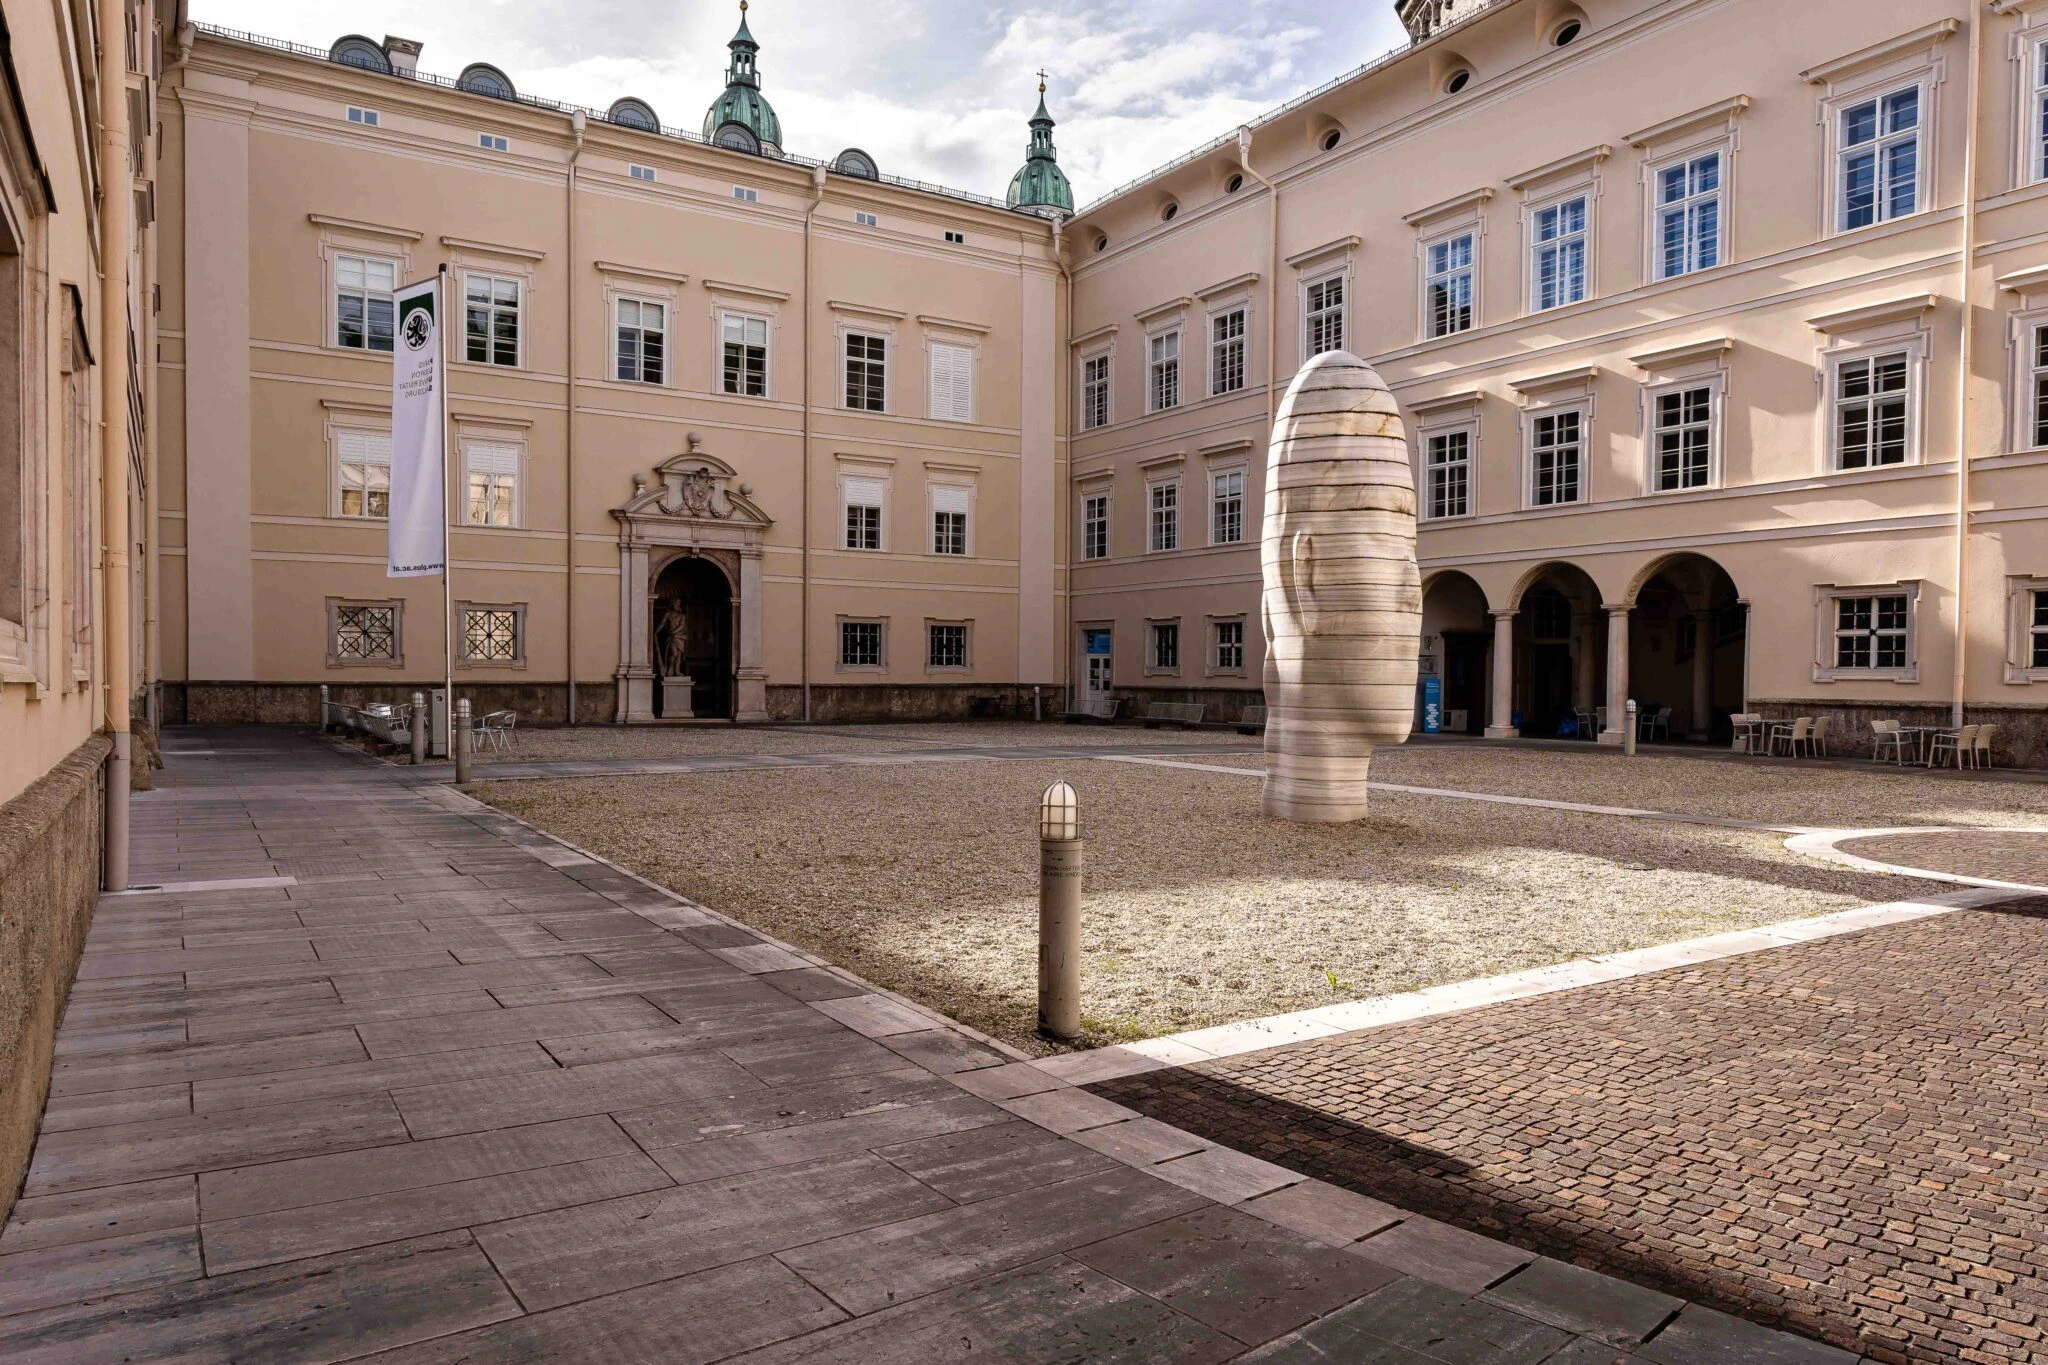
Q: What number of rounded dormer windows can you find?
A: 5